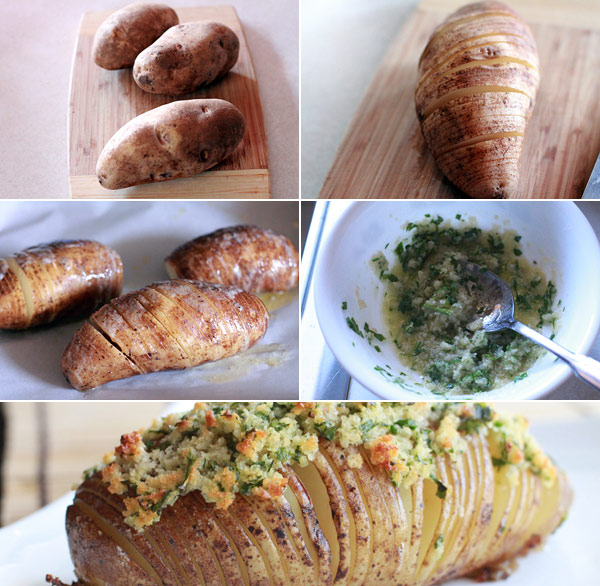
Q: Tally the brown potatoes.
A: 8